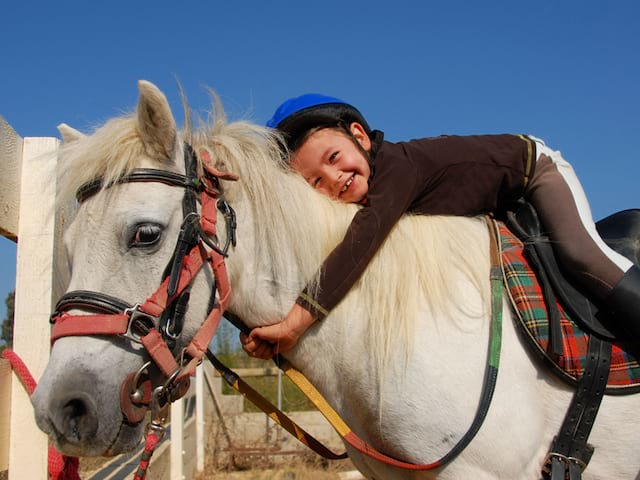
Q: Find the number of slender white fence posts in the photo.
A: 2